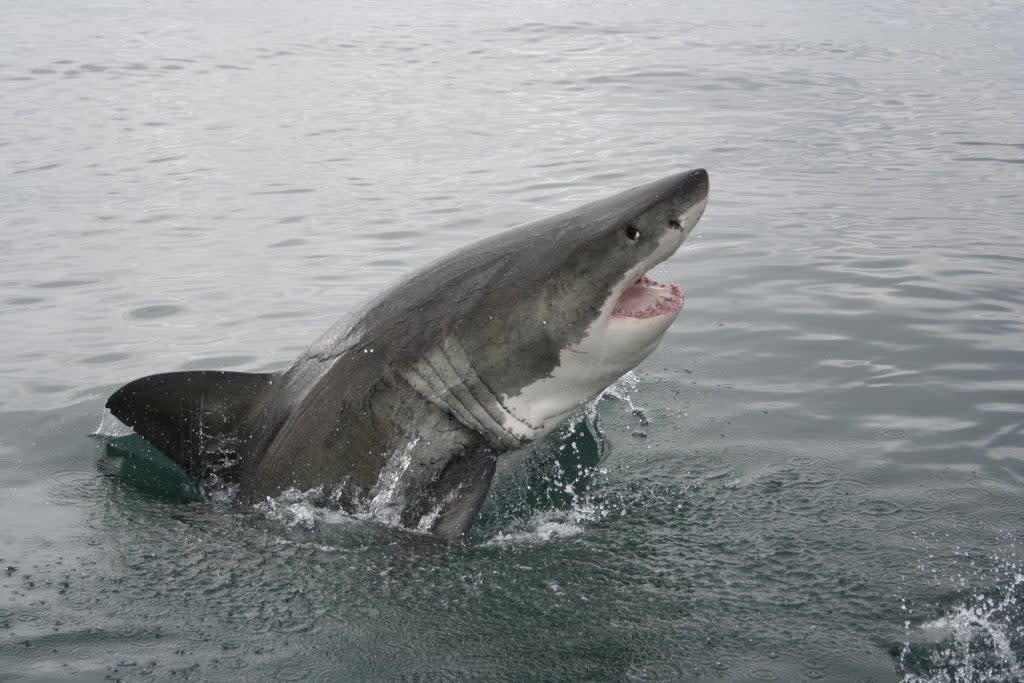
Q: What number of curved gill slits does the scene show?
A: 5